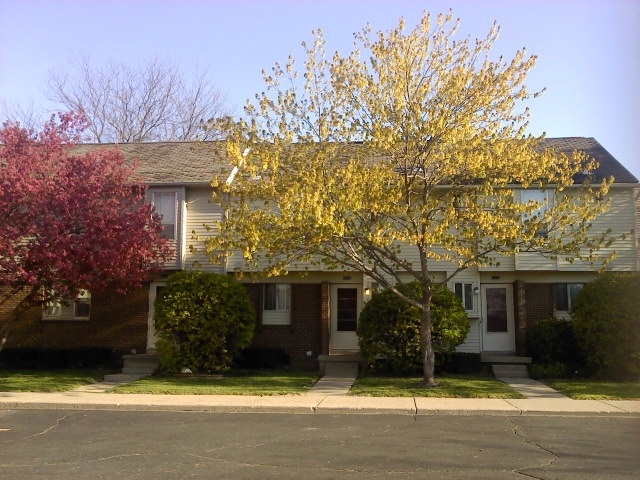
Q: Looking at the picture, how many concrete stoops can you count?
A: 3